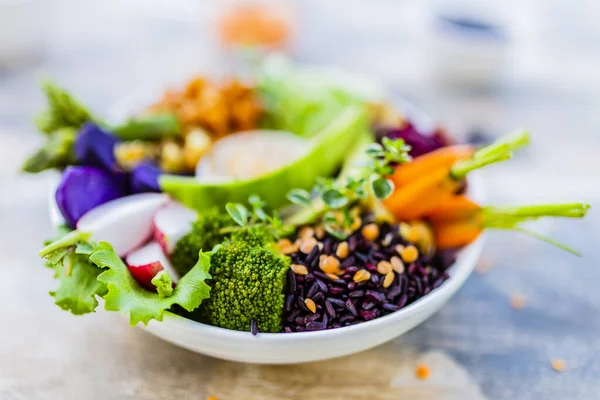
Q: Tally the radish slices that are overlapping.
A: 3